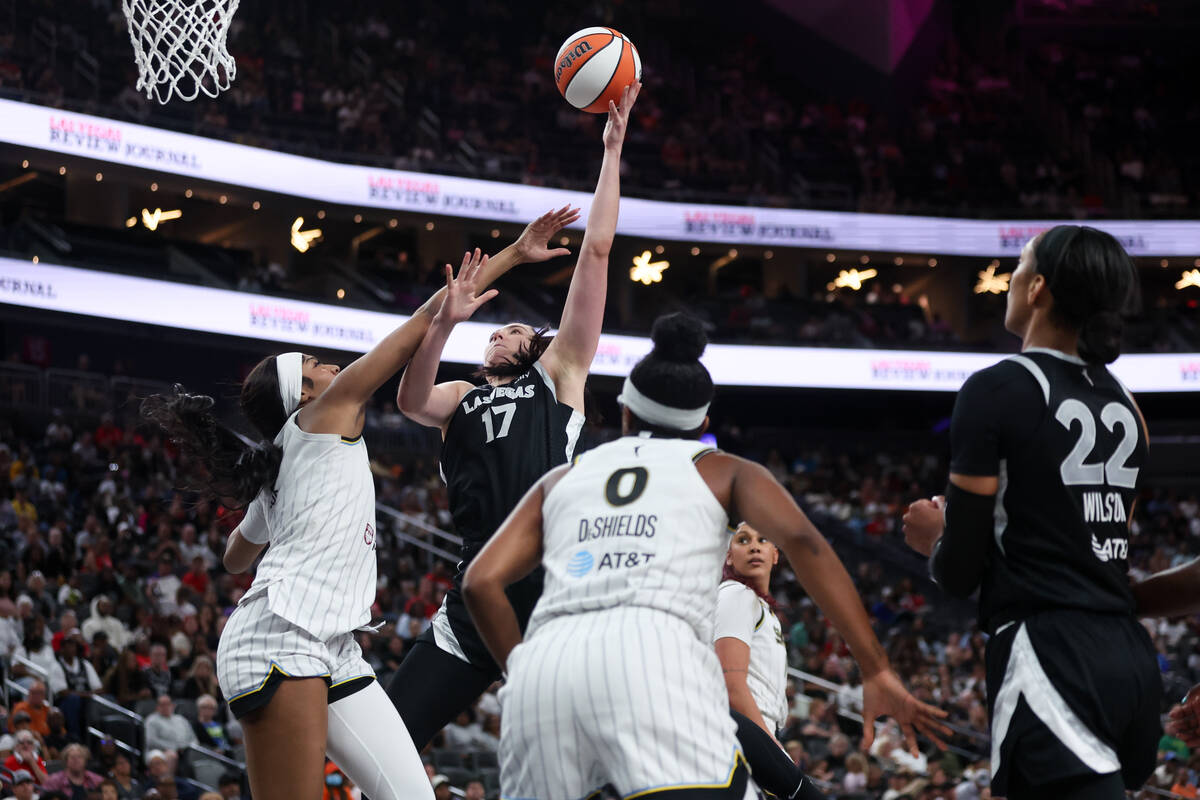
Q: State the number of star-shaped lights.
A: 6